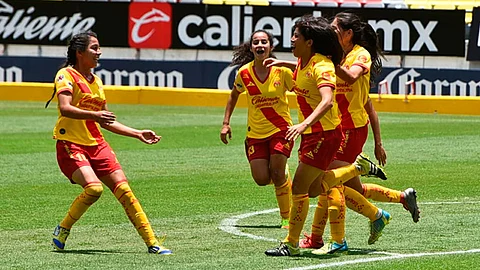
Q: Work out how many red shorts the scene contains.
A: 4